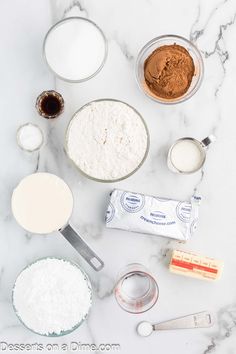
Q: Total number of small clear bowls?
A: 2